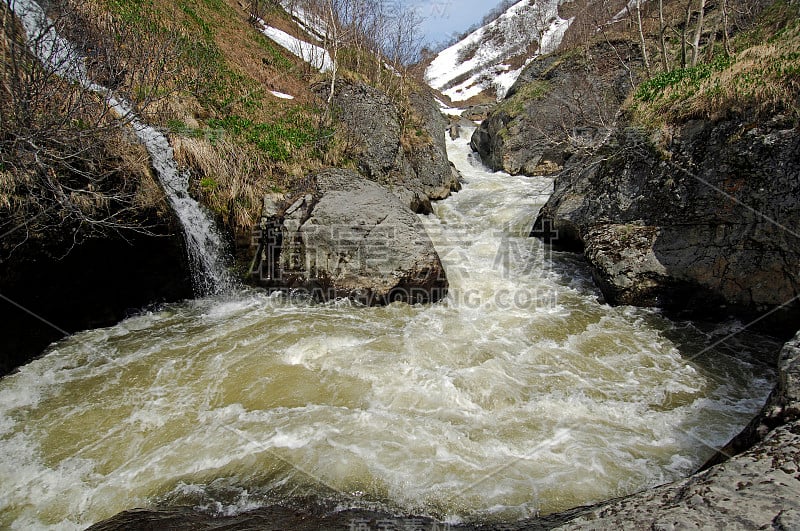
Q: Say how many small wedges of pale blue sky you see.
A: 1